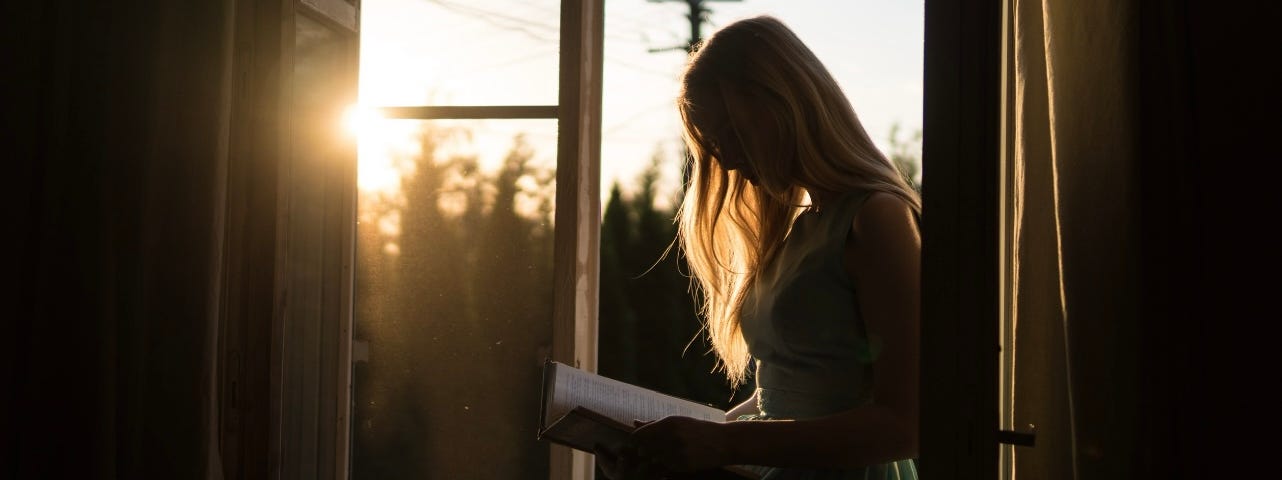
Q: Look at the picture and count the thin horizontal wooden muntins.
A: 1